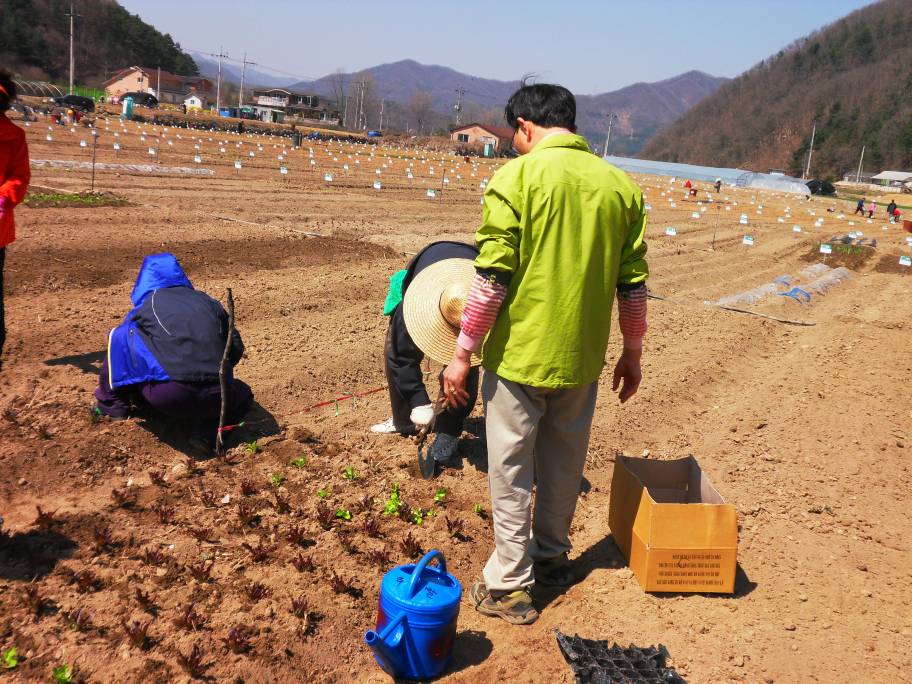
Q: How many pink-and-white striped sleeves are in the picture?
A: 2